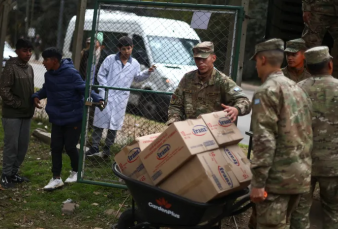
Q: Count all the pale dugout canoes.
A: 0